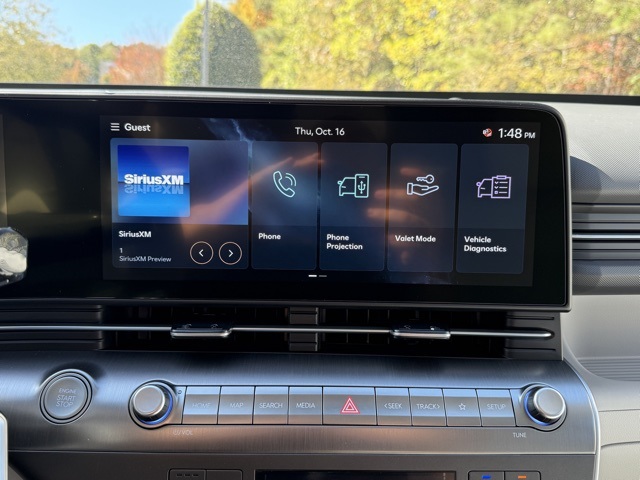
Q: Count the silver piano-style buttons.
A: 9